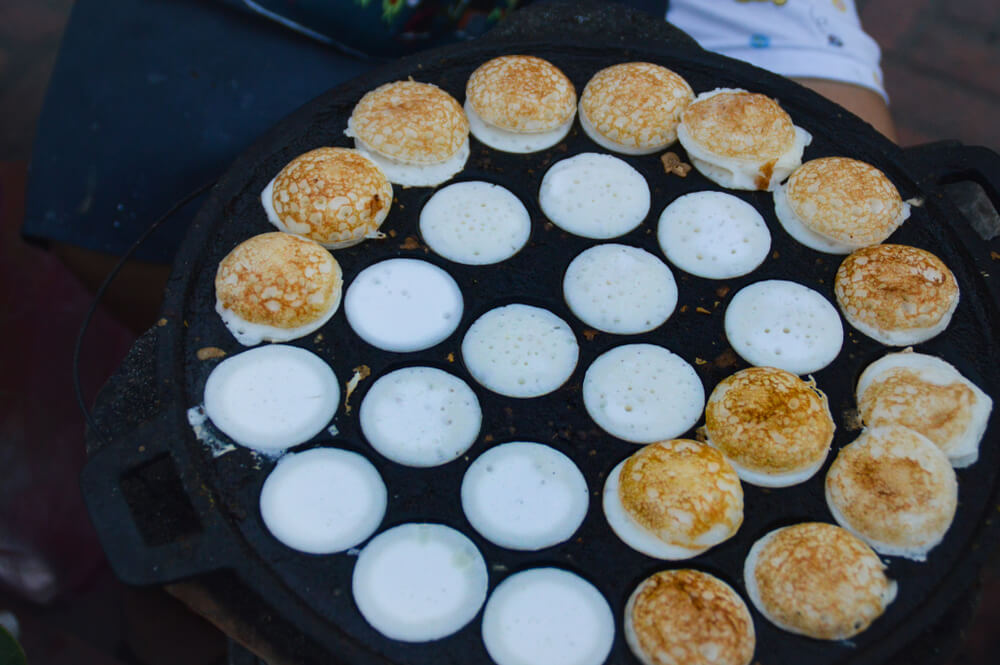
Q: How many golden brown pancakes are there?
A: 14